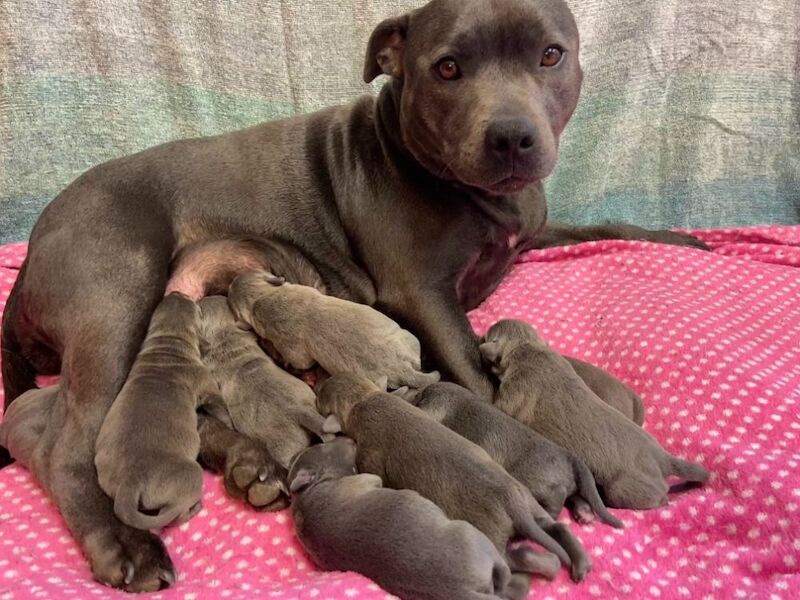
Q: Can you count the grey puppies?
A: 9